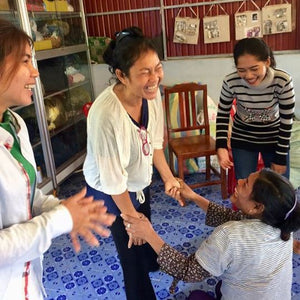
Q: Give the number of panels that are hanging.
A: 4